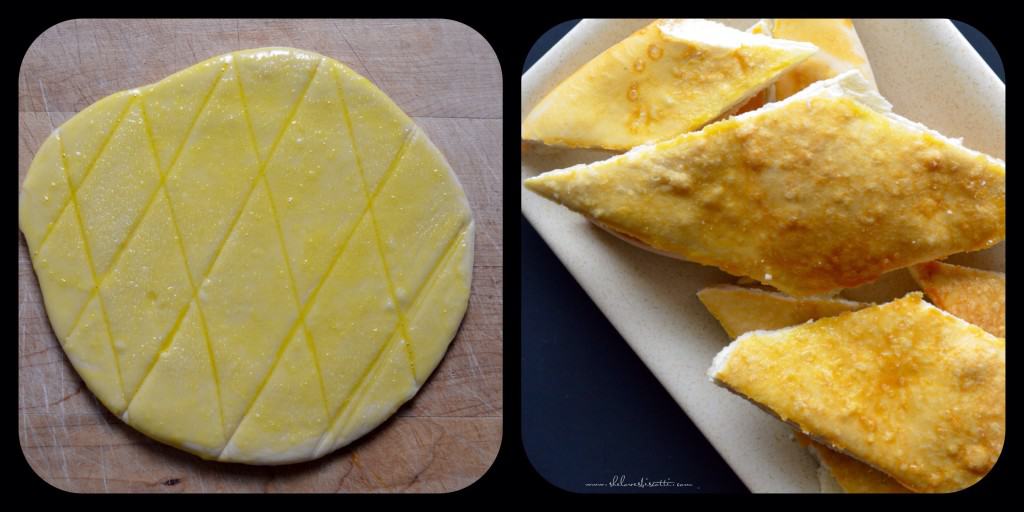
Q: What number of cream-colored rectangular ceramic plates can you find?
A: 1